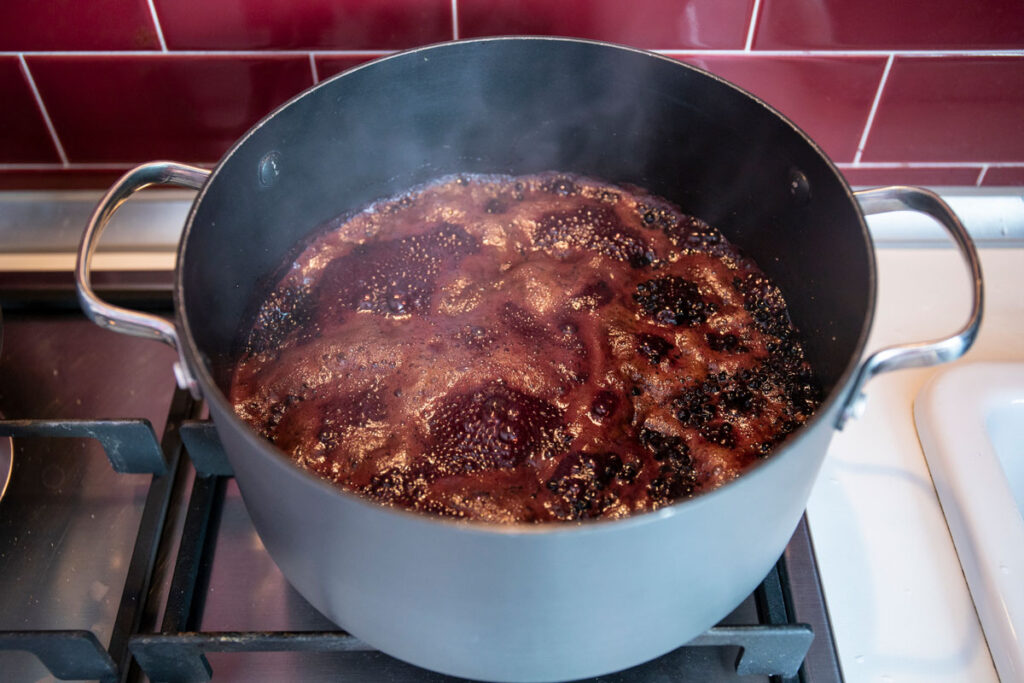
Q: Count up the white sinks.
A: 1